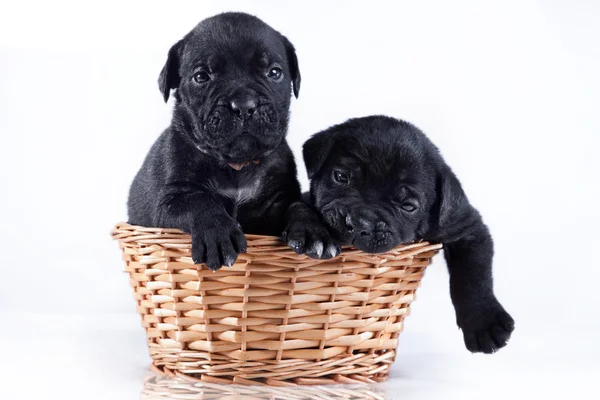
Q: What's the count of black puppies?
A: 2